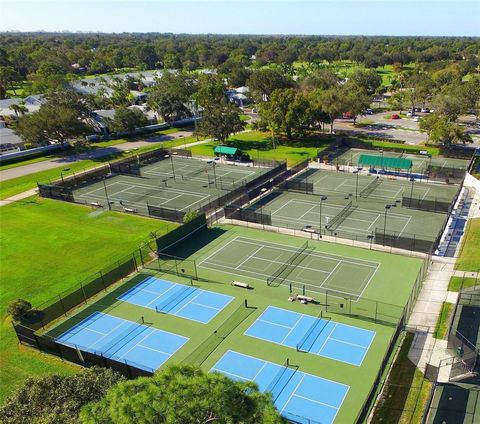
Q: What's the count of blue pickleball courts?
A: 4